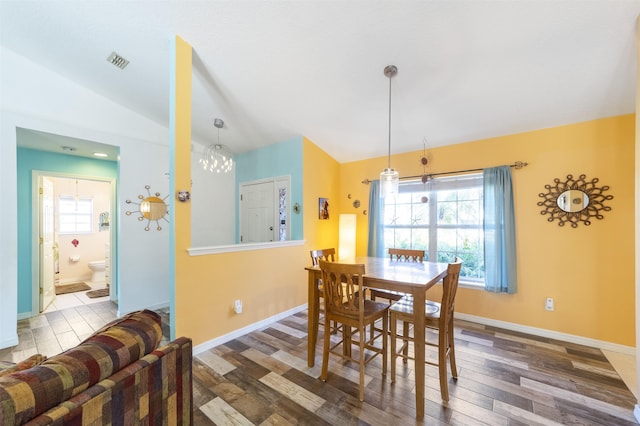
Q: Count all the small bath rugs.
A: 2